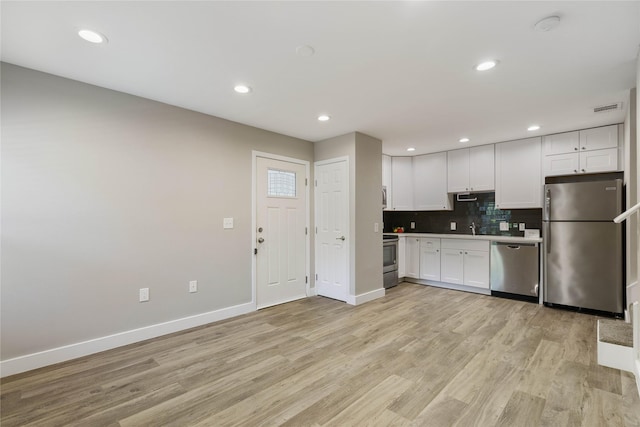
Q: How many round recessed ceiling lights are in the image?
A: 7